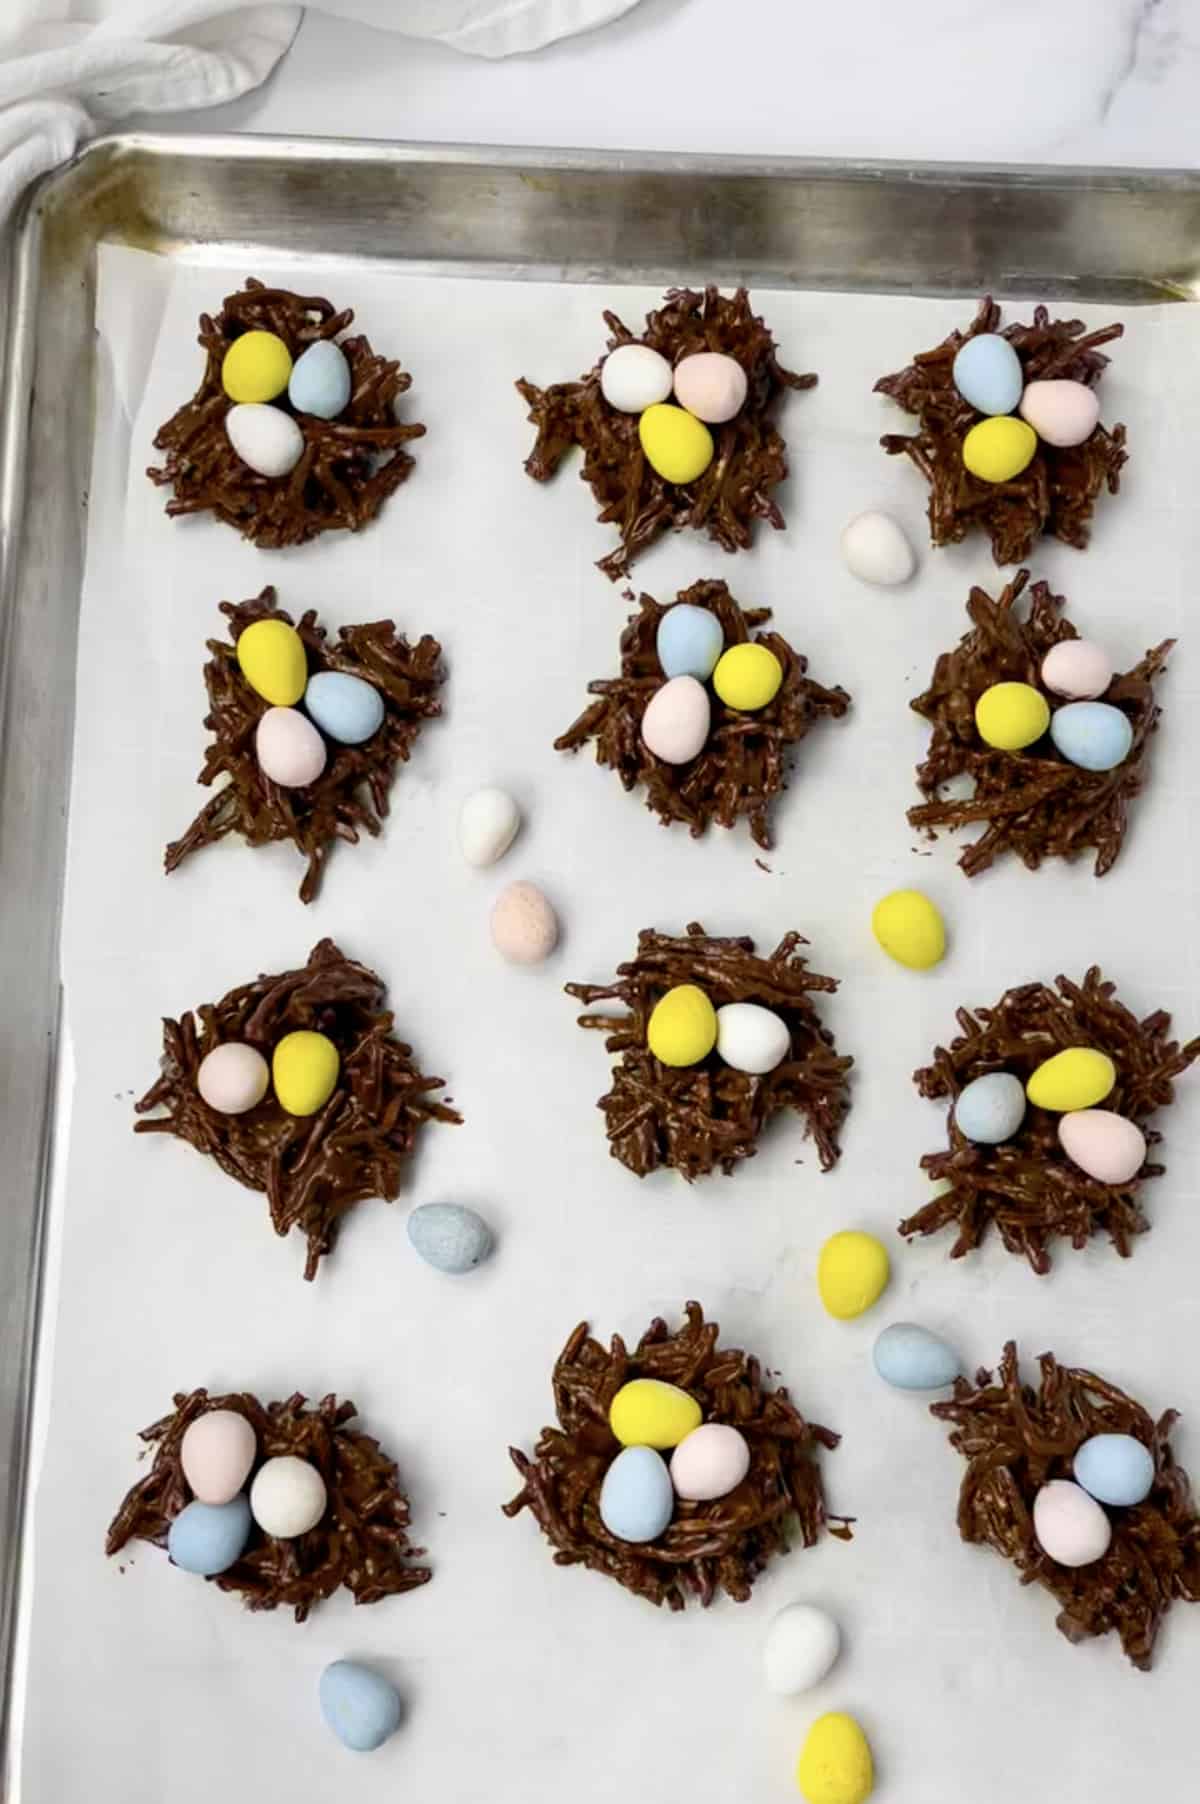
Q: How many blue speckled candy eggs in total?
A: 12